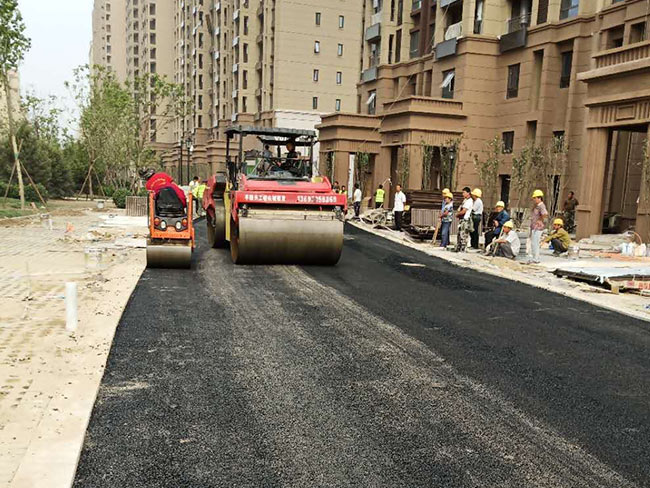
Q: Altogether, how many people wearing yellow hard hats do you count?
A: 7